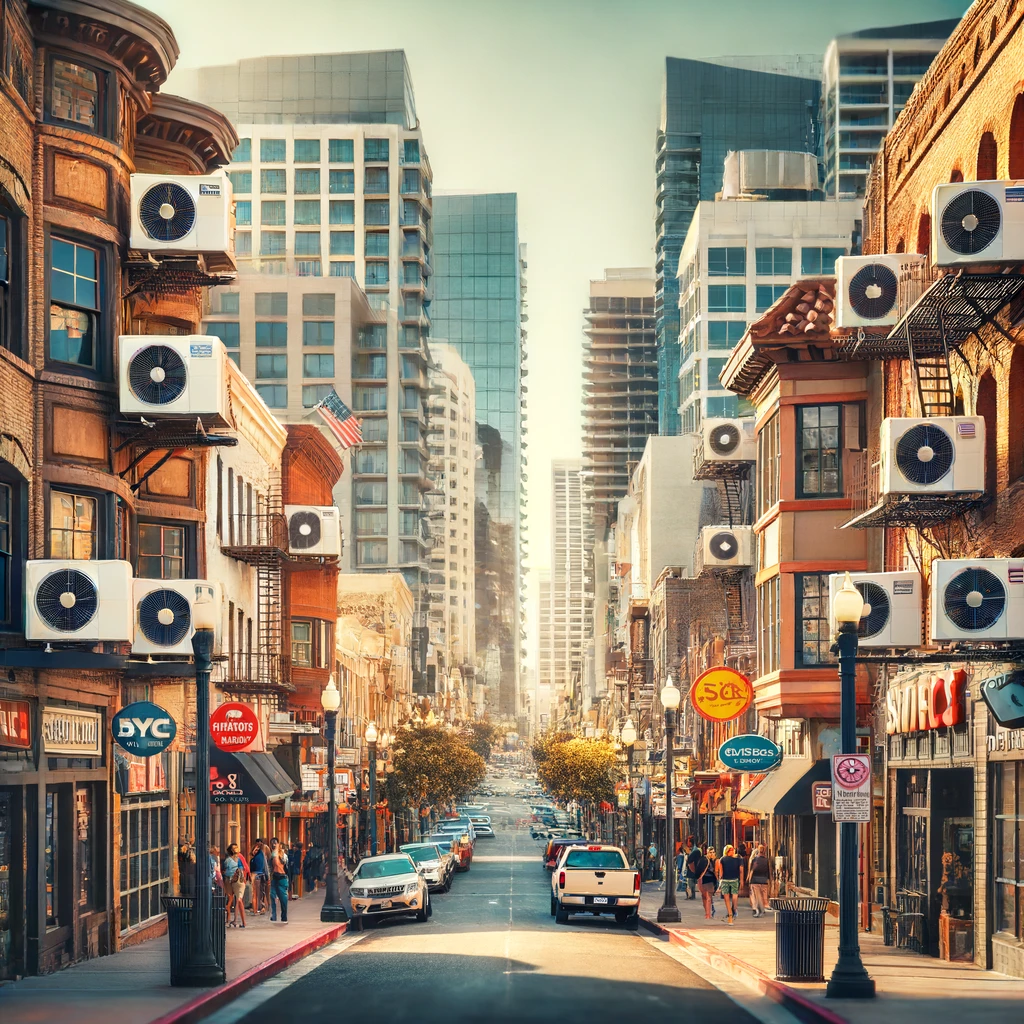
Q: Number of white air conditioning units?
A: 12